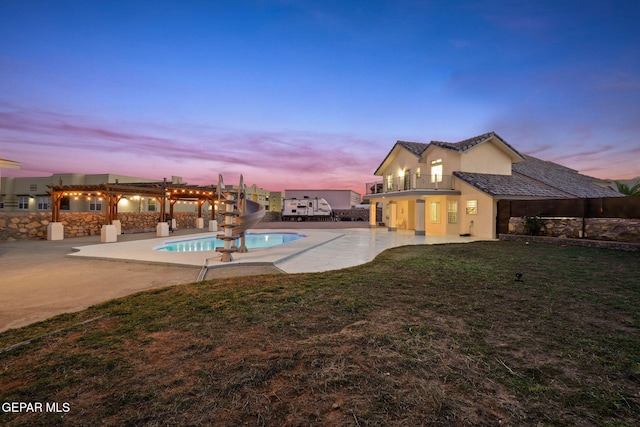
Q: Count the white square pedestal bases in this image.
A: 7